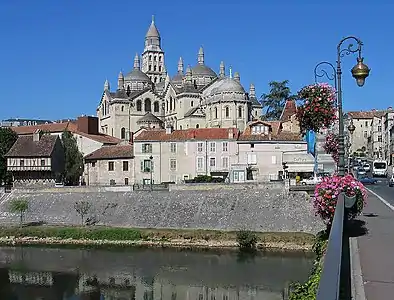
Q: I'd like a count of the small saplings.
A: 2